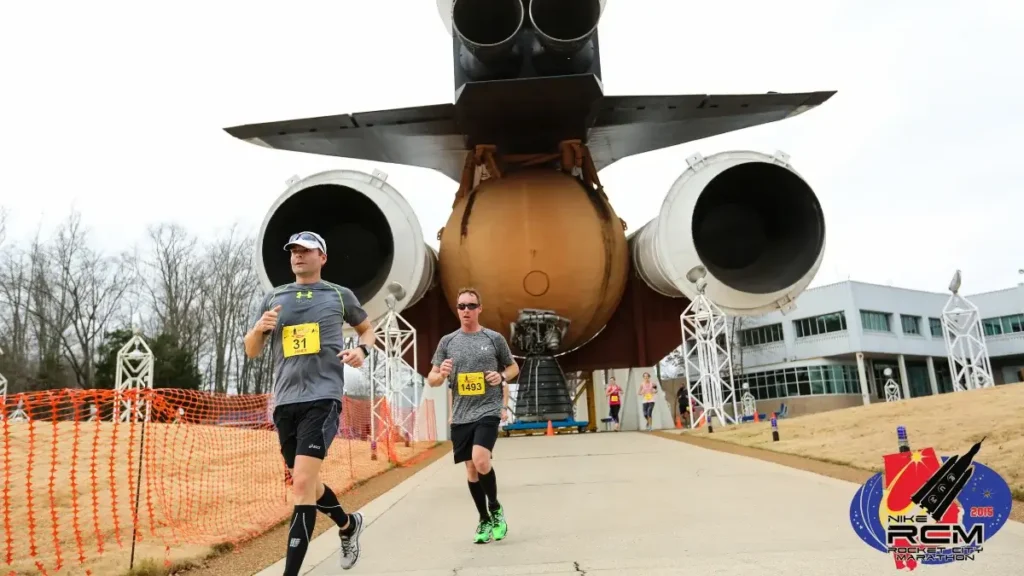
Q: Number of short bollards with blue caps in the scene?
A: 3